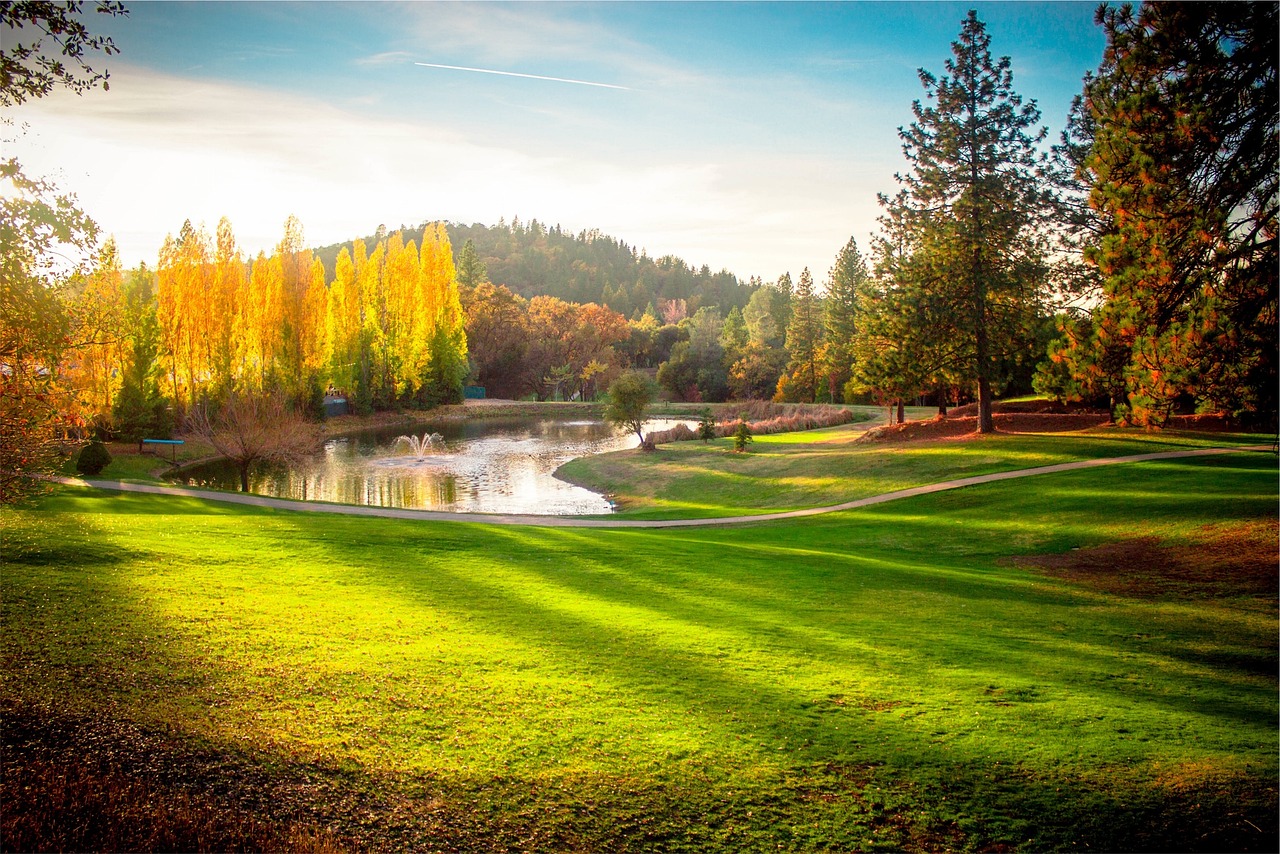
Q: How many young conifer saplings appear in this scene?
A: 2